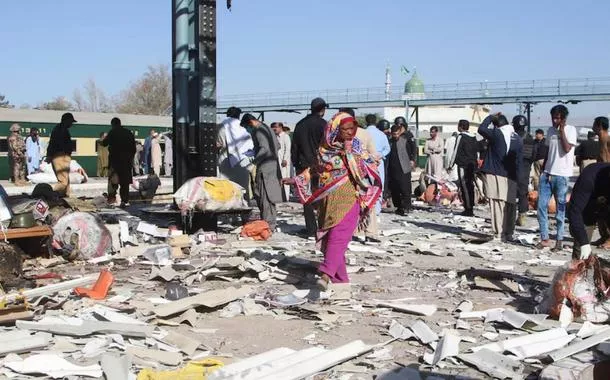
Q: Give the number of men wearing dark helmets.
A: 3